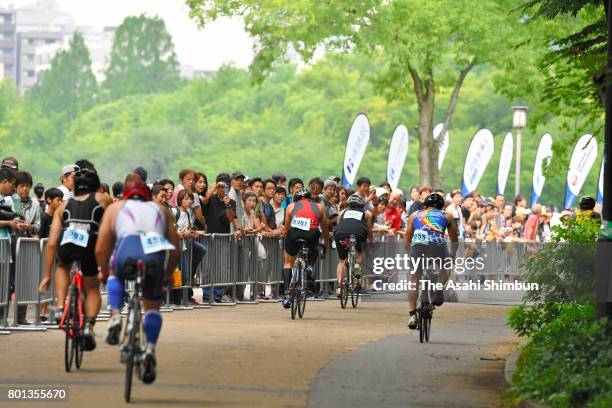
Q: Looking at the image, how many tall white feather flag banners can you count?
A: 8